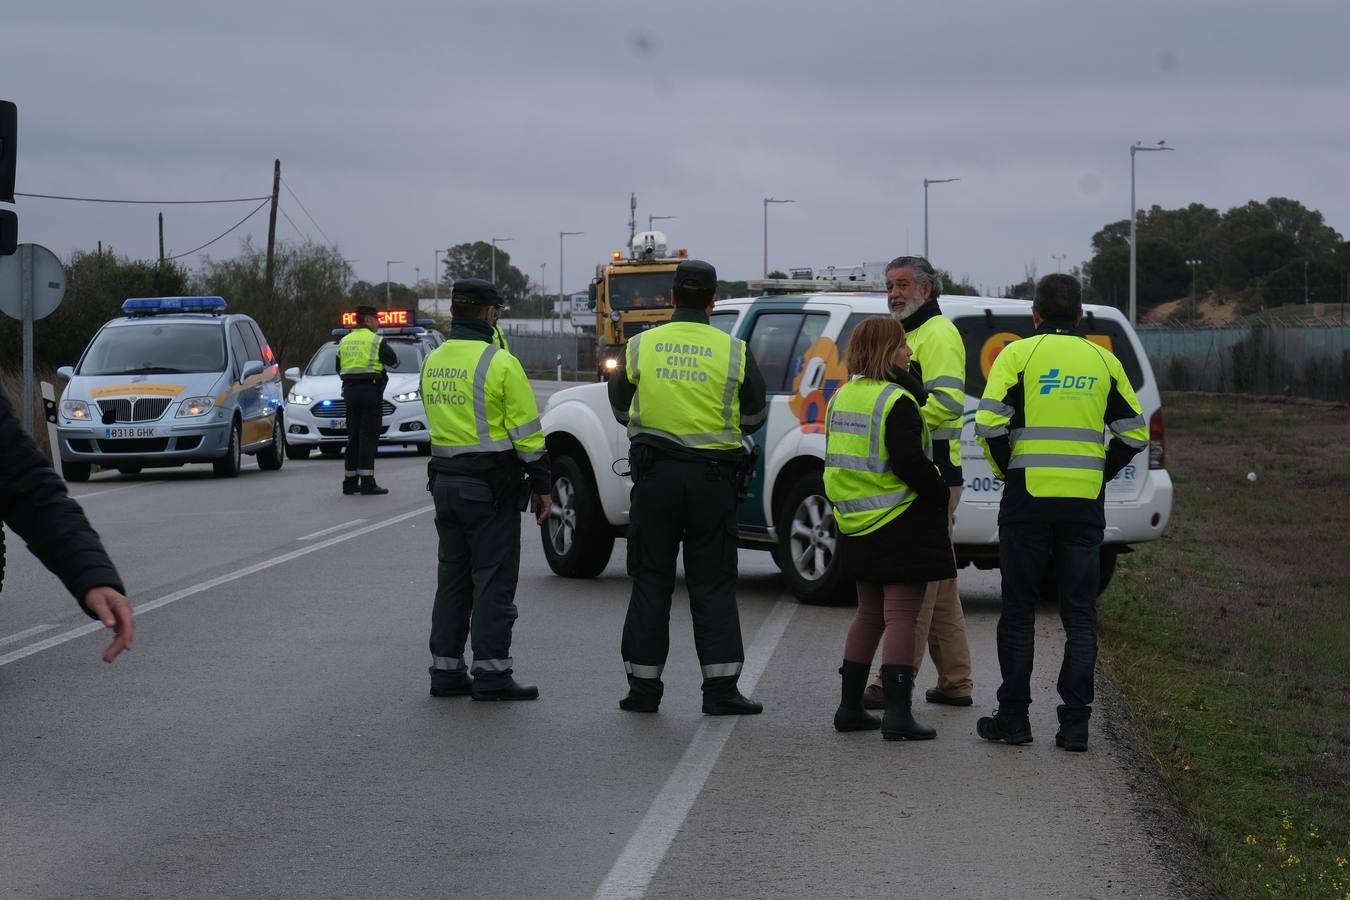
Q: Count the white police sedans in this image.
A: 1